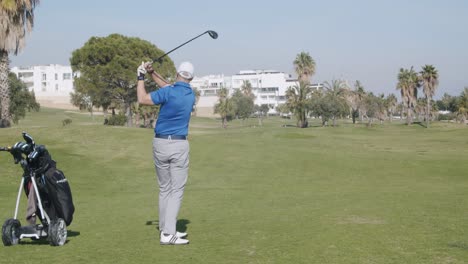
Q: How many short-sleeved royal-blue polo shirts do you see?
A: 1